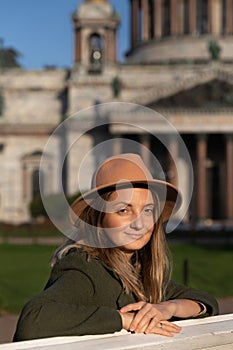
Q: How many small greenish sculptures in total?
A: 2